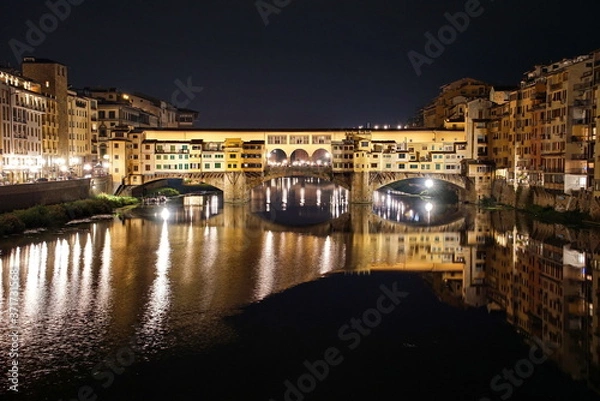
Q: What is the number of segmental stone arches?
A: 3